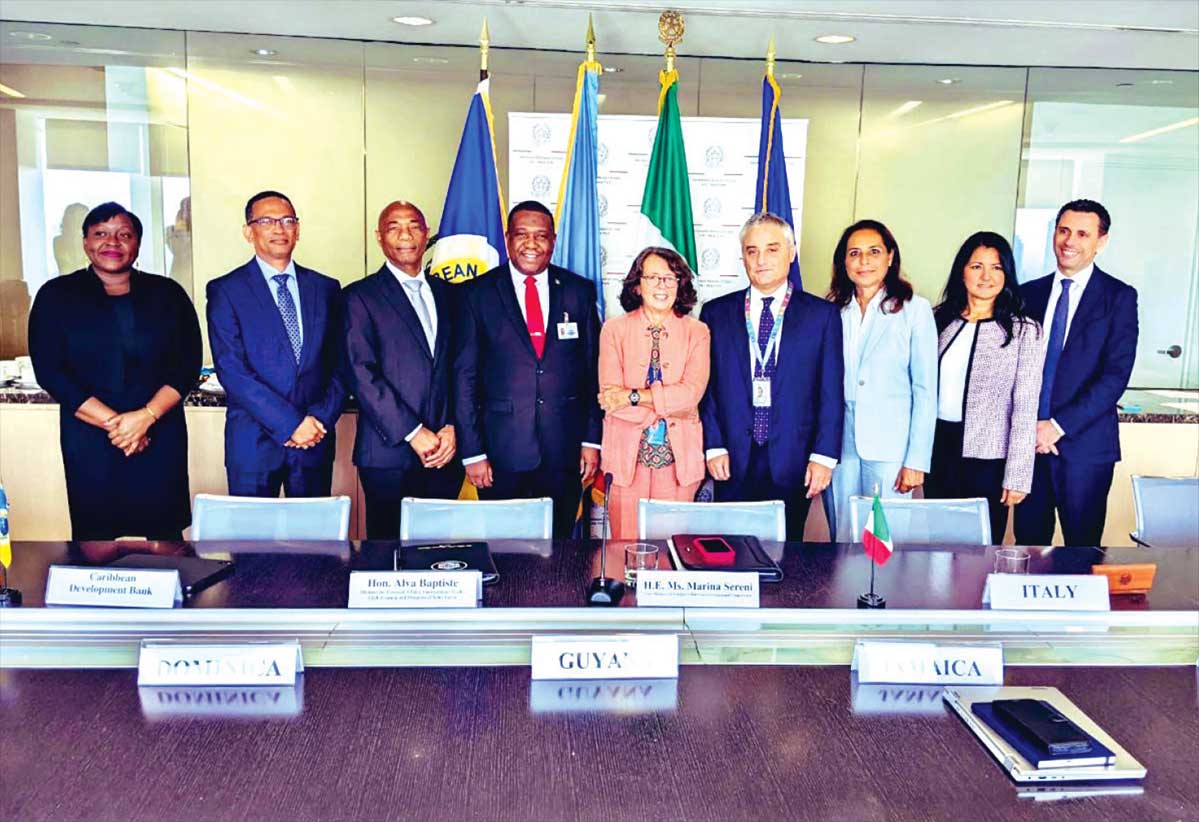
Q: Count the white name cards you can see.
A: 7